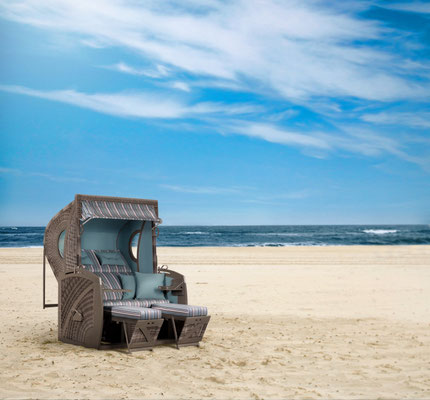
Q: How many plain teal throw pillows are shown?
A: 2